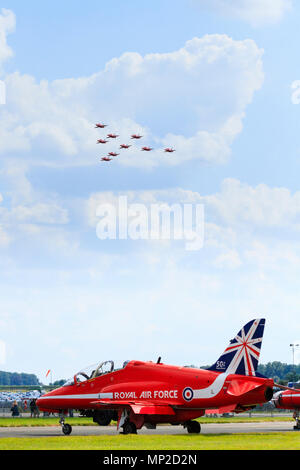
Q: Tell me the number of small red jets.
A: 9